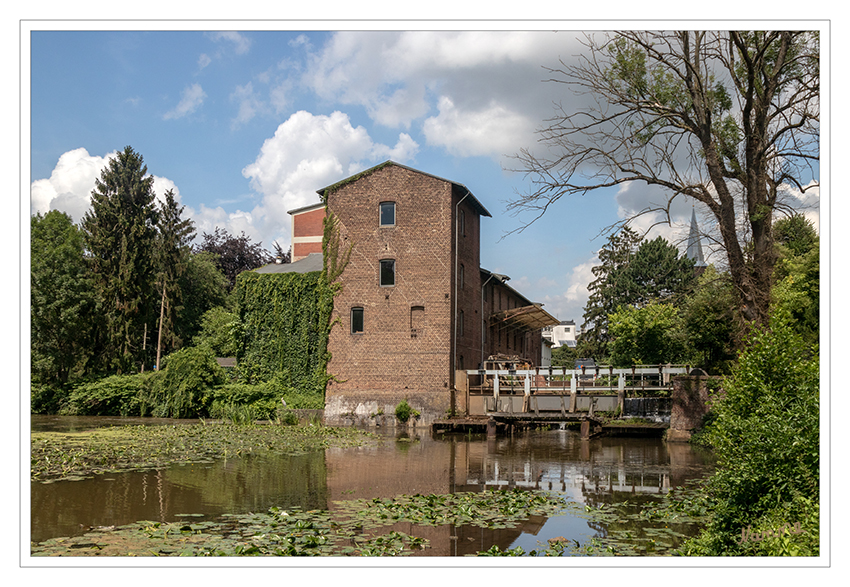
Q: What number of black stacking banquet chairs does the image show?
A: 0